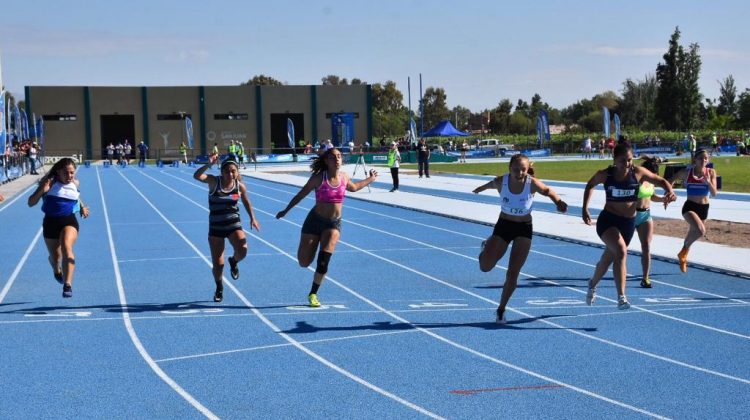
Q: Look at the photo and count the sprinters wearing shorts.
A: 7